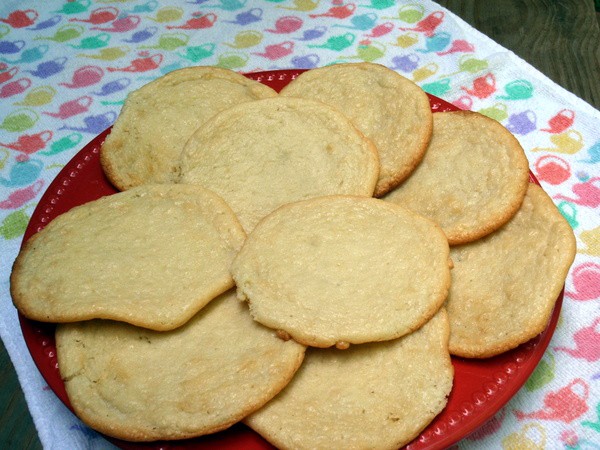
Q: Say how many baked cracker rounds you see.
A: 9